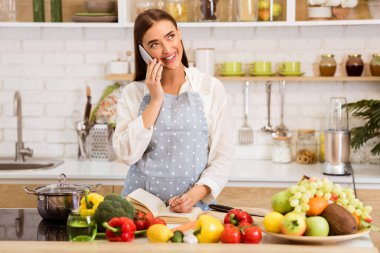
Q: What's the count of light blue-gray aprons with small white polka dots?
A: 1